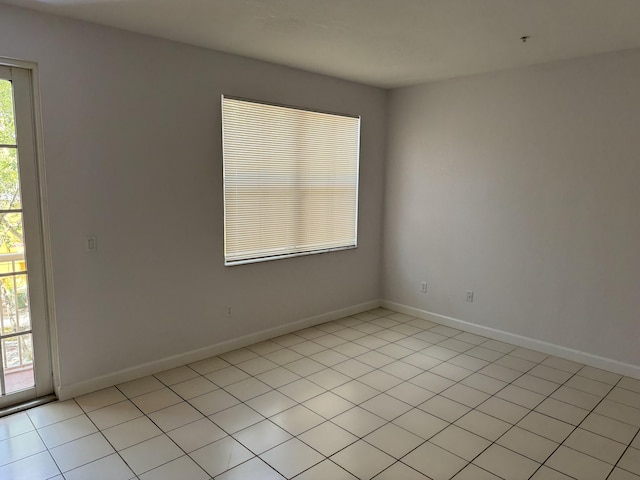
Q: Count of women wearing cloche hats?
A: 0